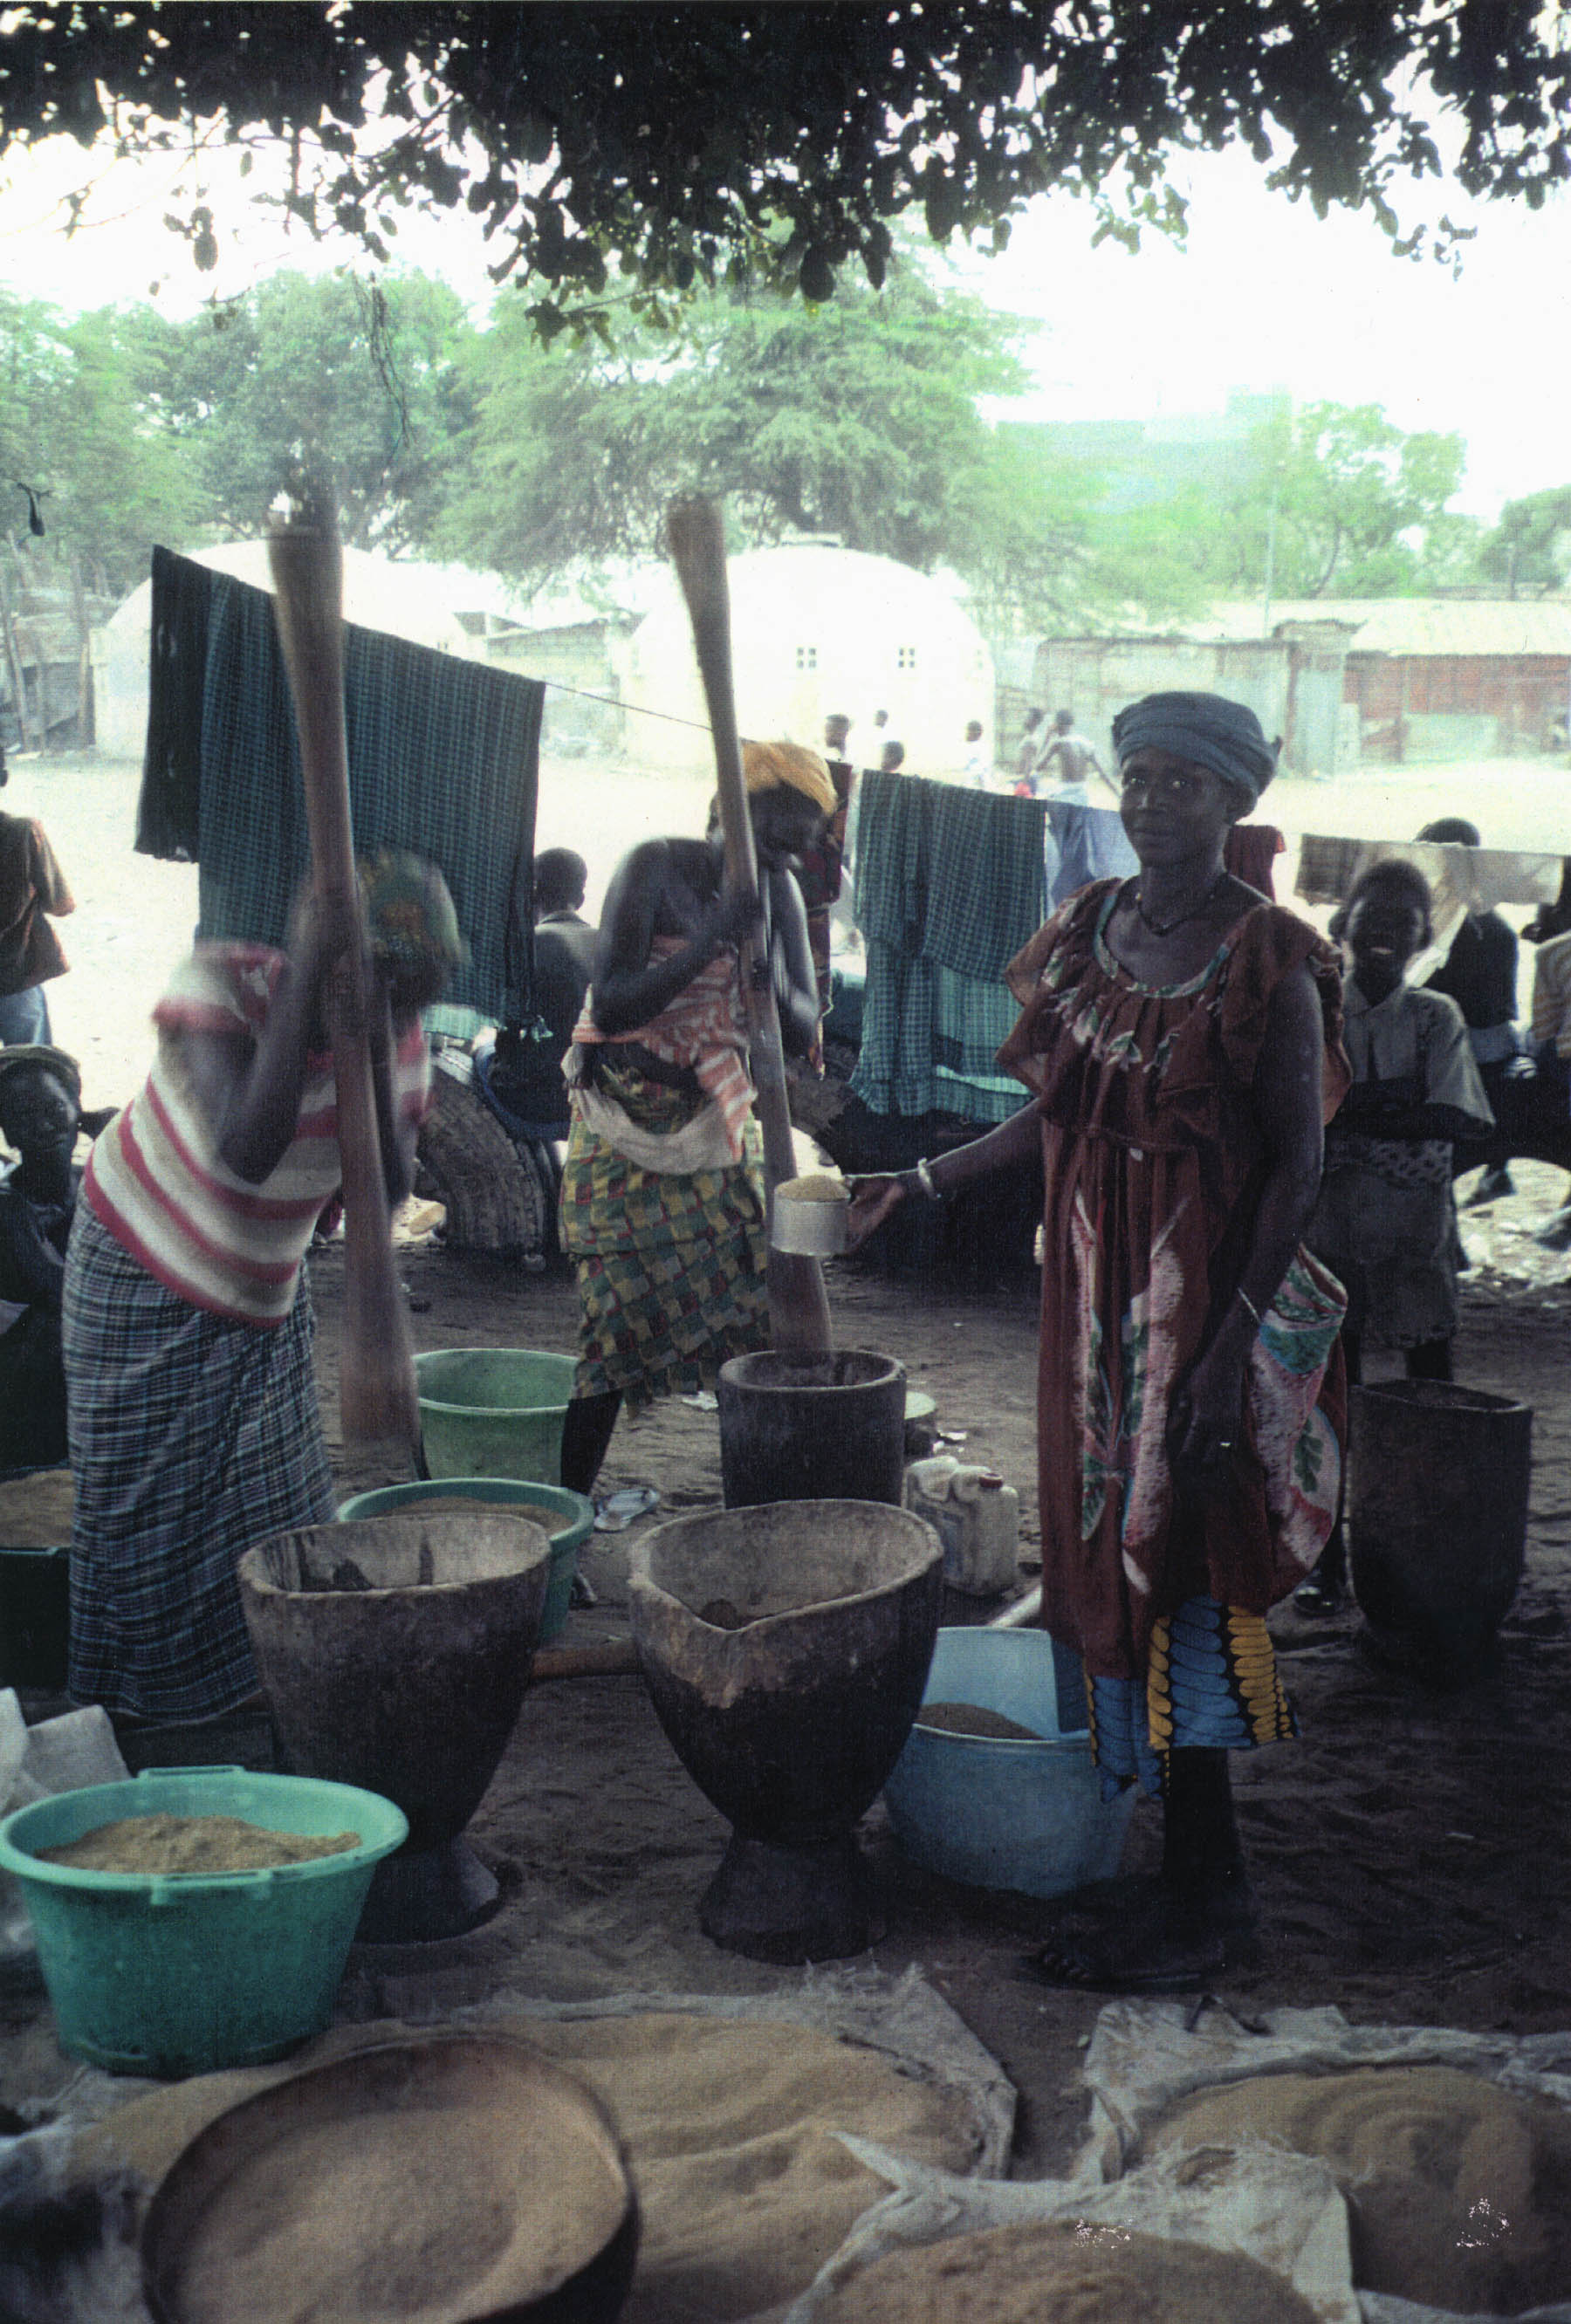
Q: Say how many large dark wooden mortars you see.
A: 4